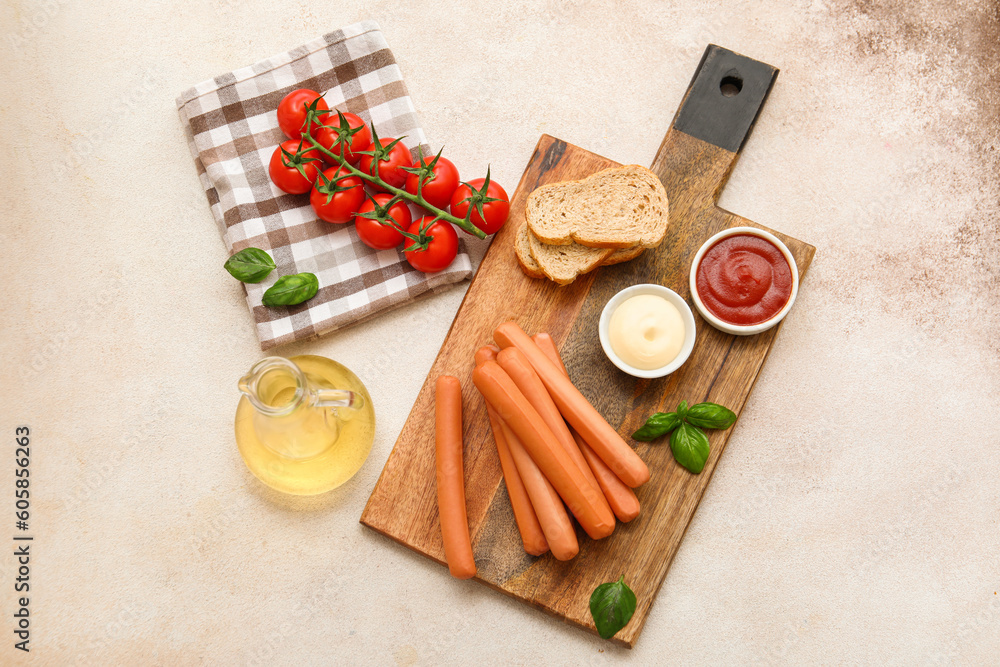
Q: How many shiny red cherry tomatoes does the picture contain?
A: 9